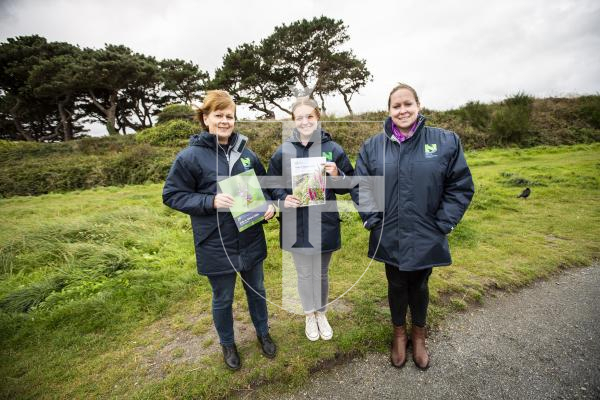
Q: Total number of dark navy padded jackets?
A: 3